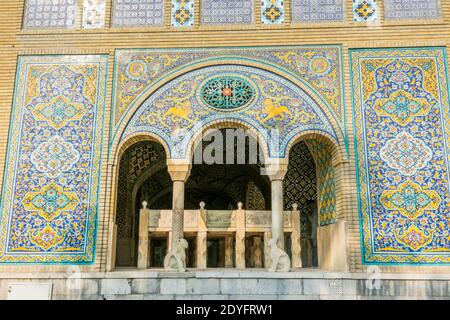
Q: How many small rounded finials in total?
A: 4